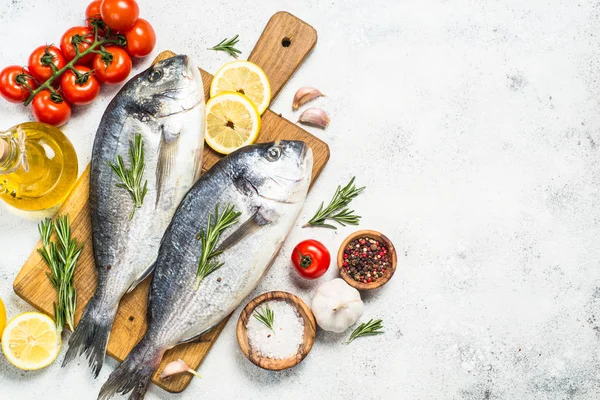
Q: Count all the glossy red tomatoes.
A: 10